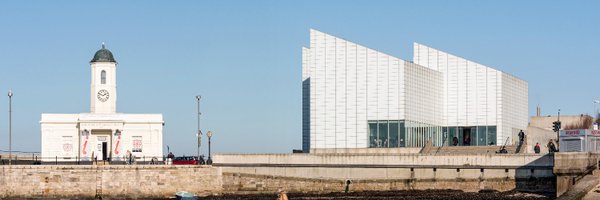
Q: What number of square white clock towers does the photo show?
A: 1